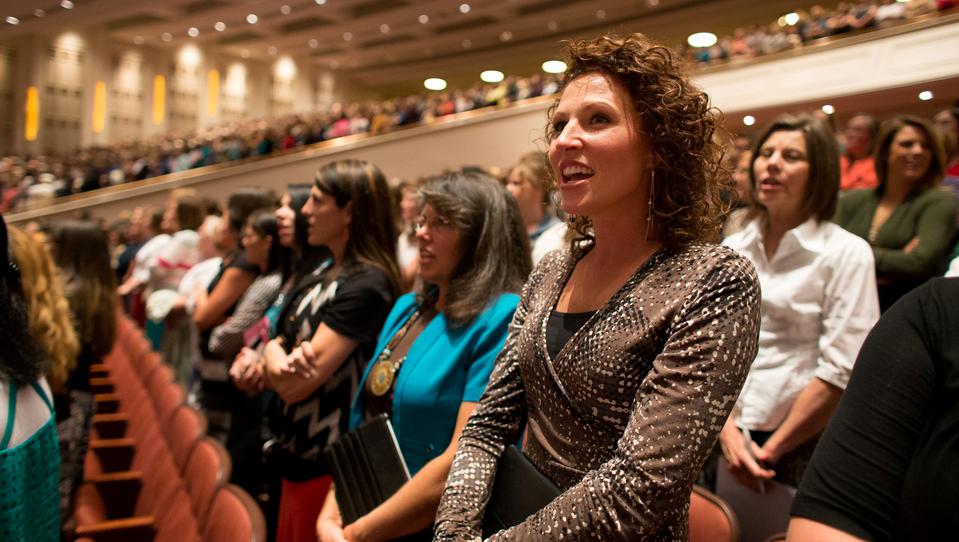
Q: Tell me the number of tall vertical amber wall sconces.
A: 4